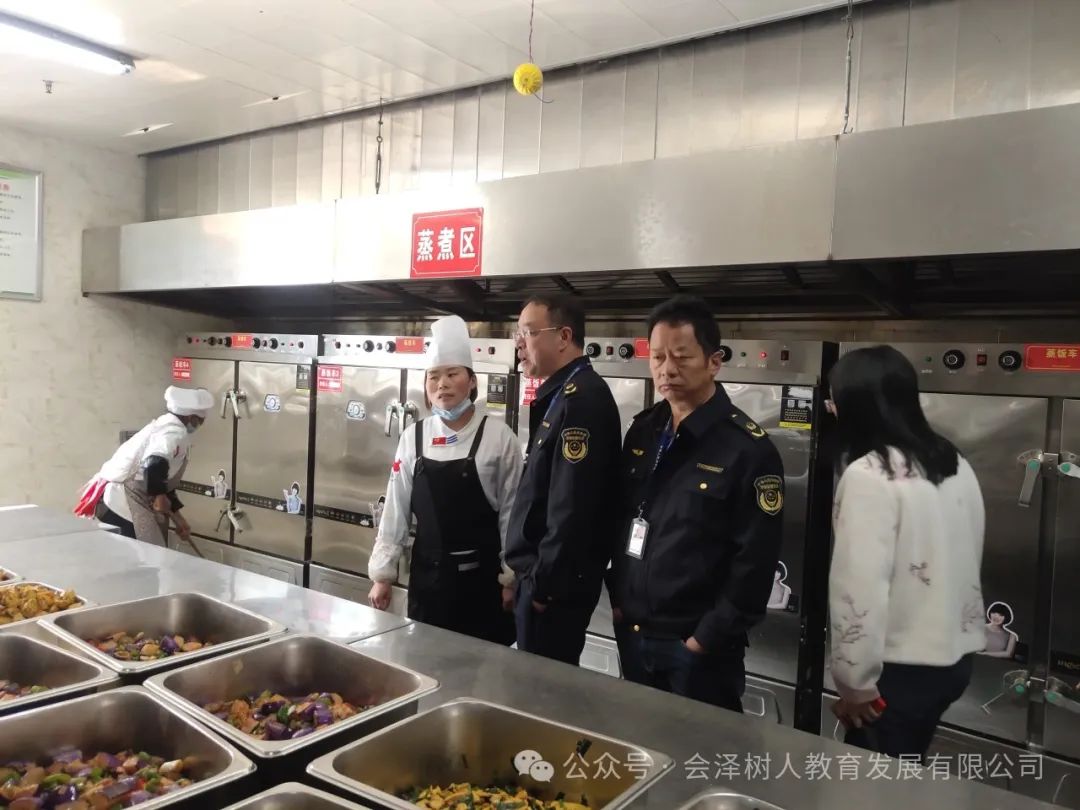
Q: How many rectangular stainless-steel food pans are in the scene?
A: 9